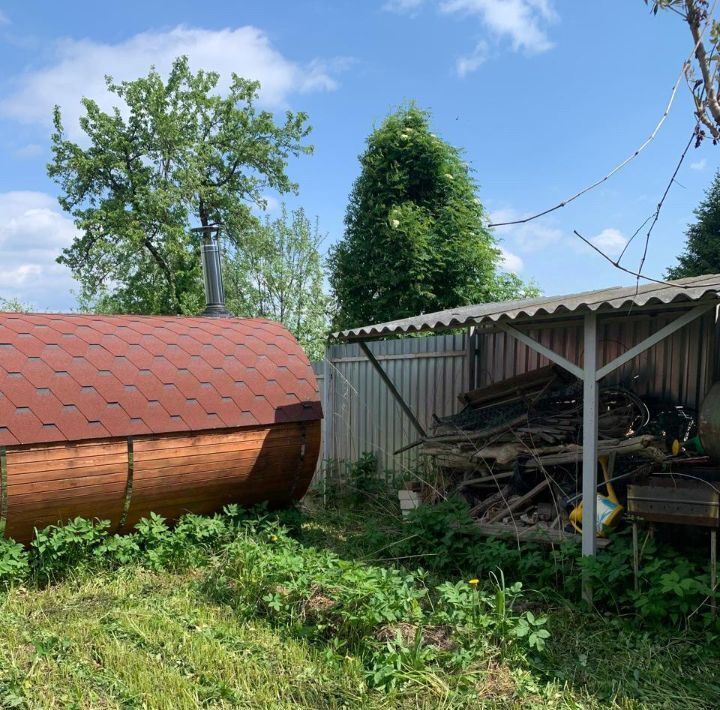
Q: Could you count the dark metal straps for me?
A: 3